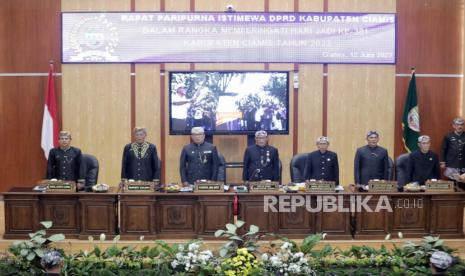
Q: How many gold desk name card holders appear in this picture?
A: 7